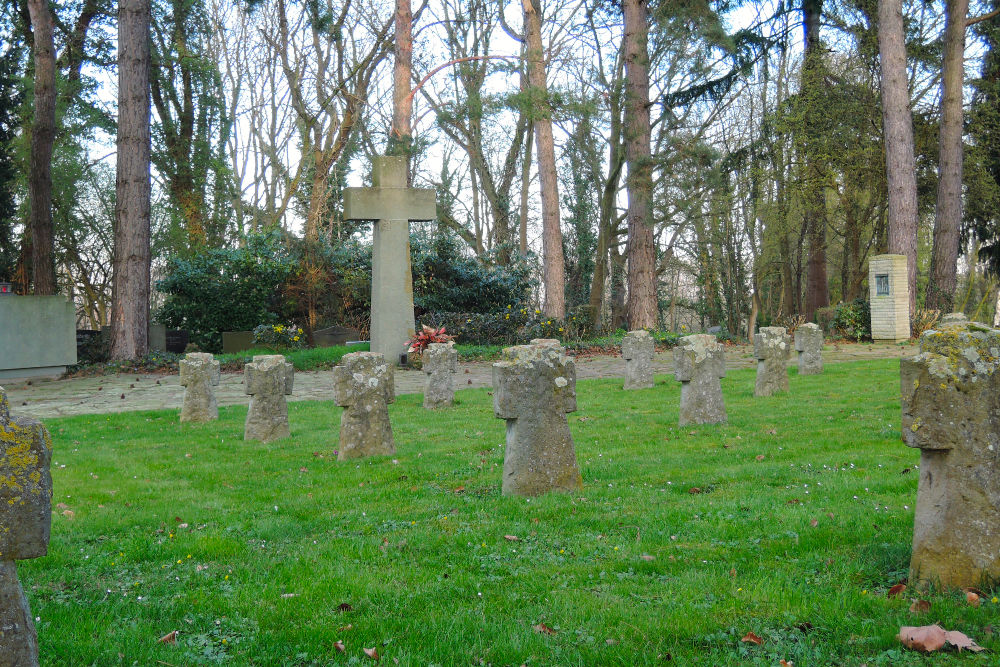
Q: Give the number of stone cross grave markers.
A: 11